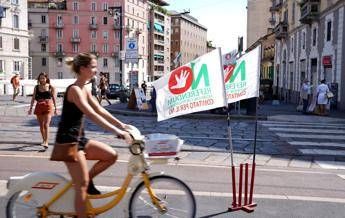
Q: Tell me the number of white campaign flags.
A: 2